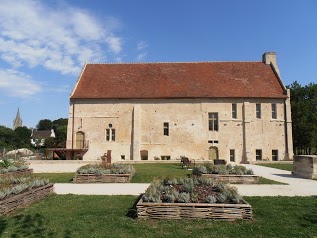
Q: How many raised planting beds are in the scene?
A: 5